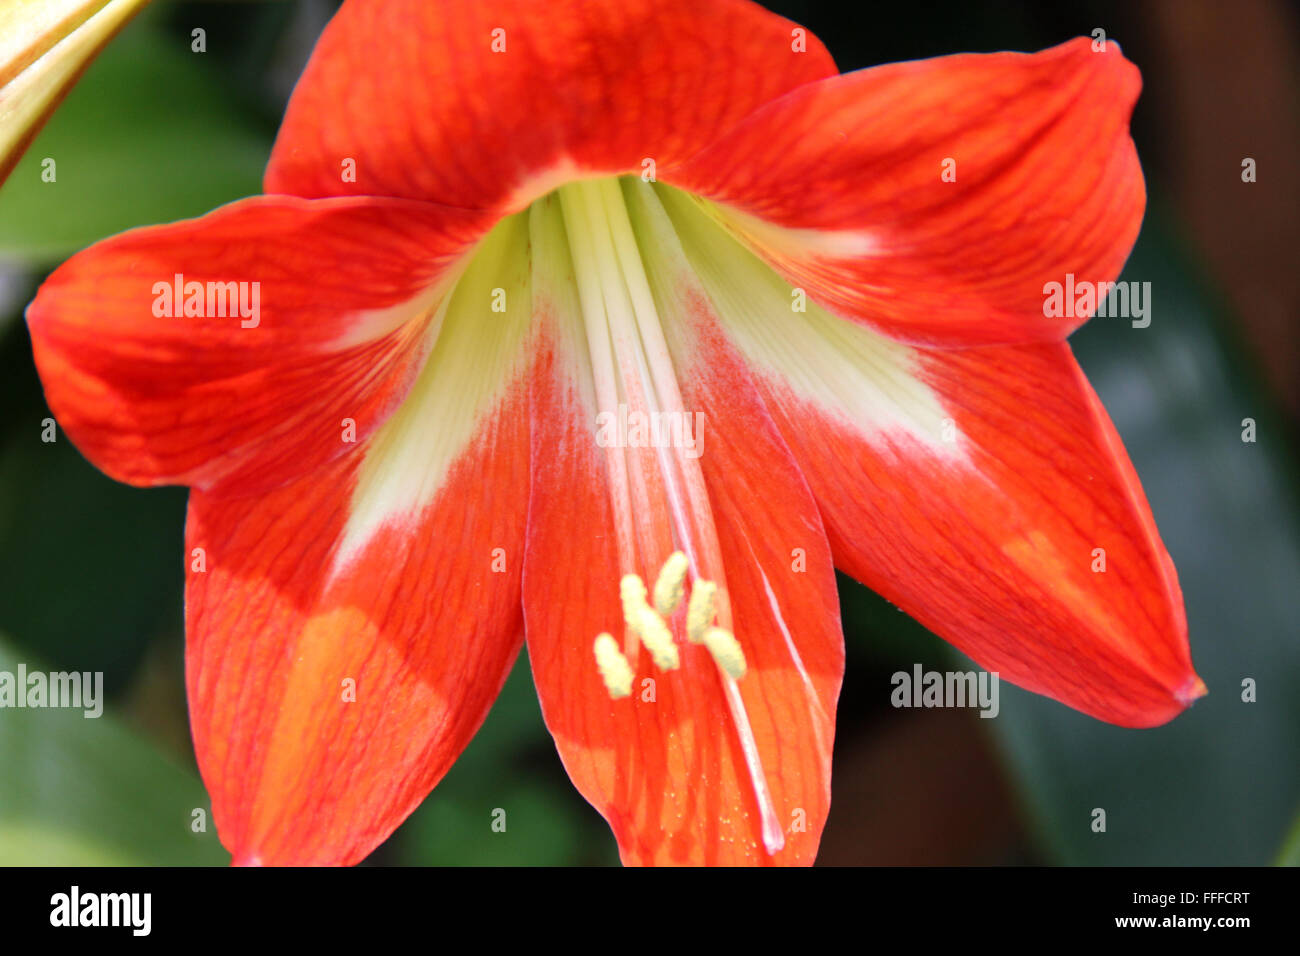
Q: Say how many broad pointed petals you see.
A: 6